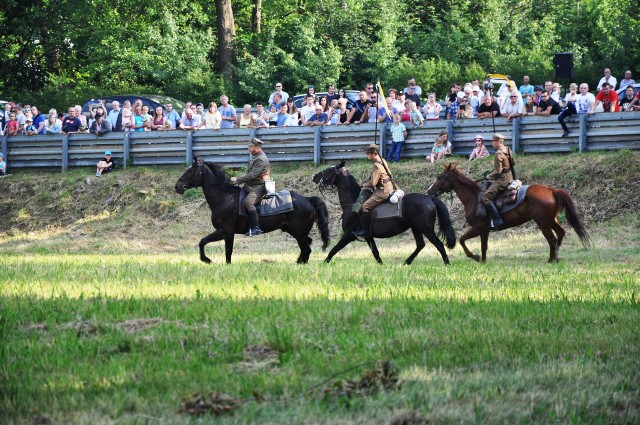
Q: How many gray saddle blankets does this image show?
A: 3